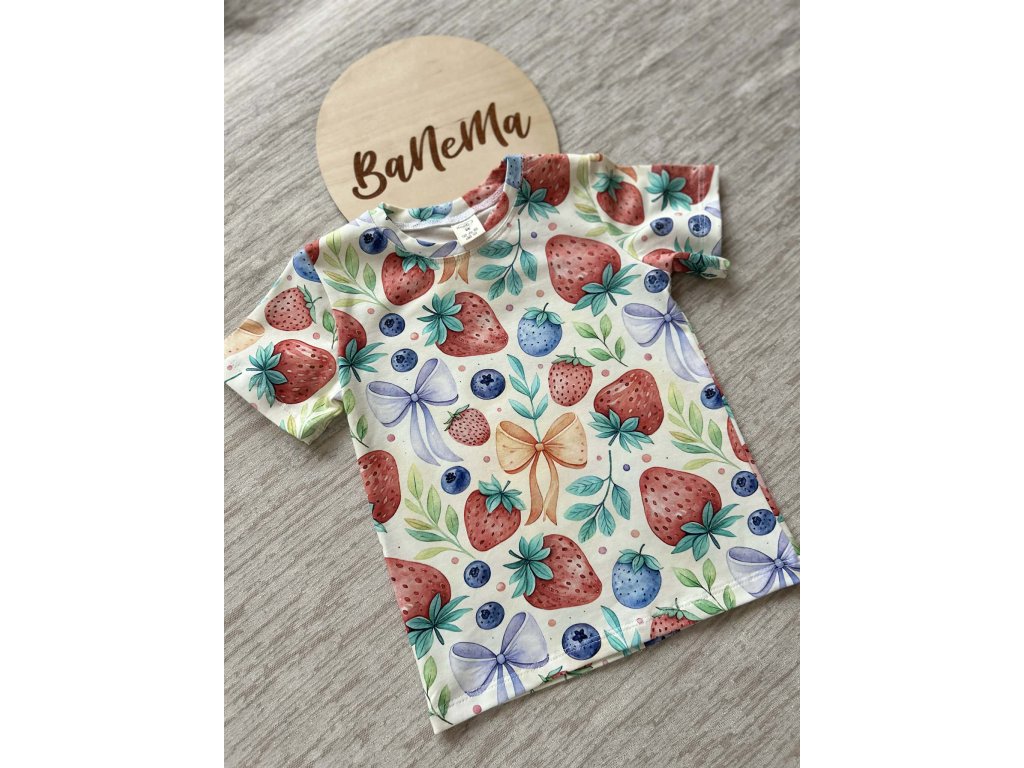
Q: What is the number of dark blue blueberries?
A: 14